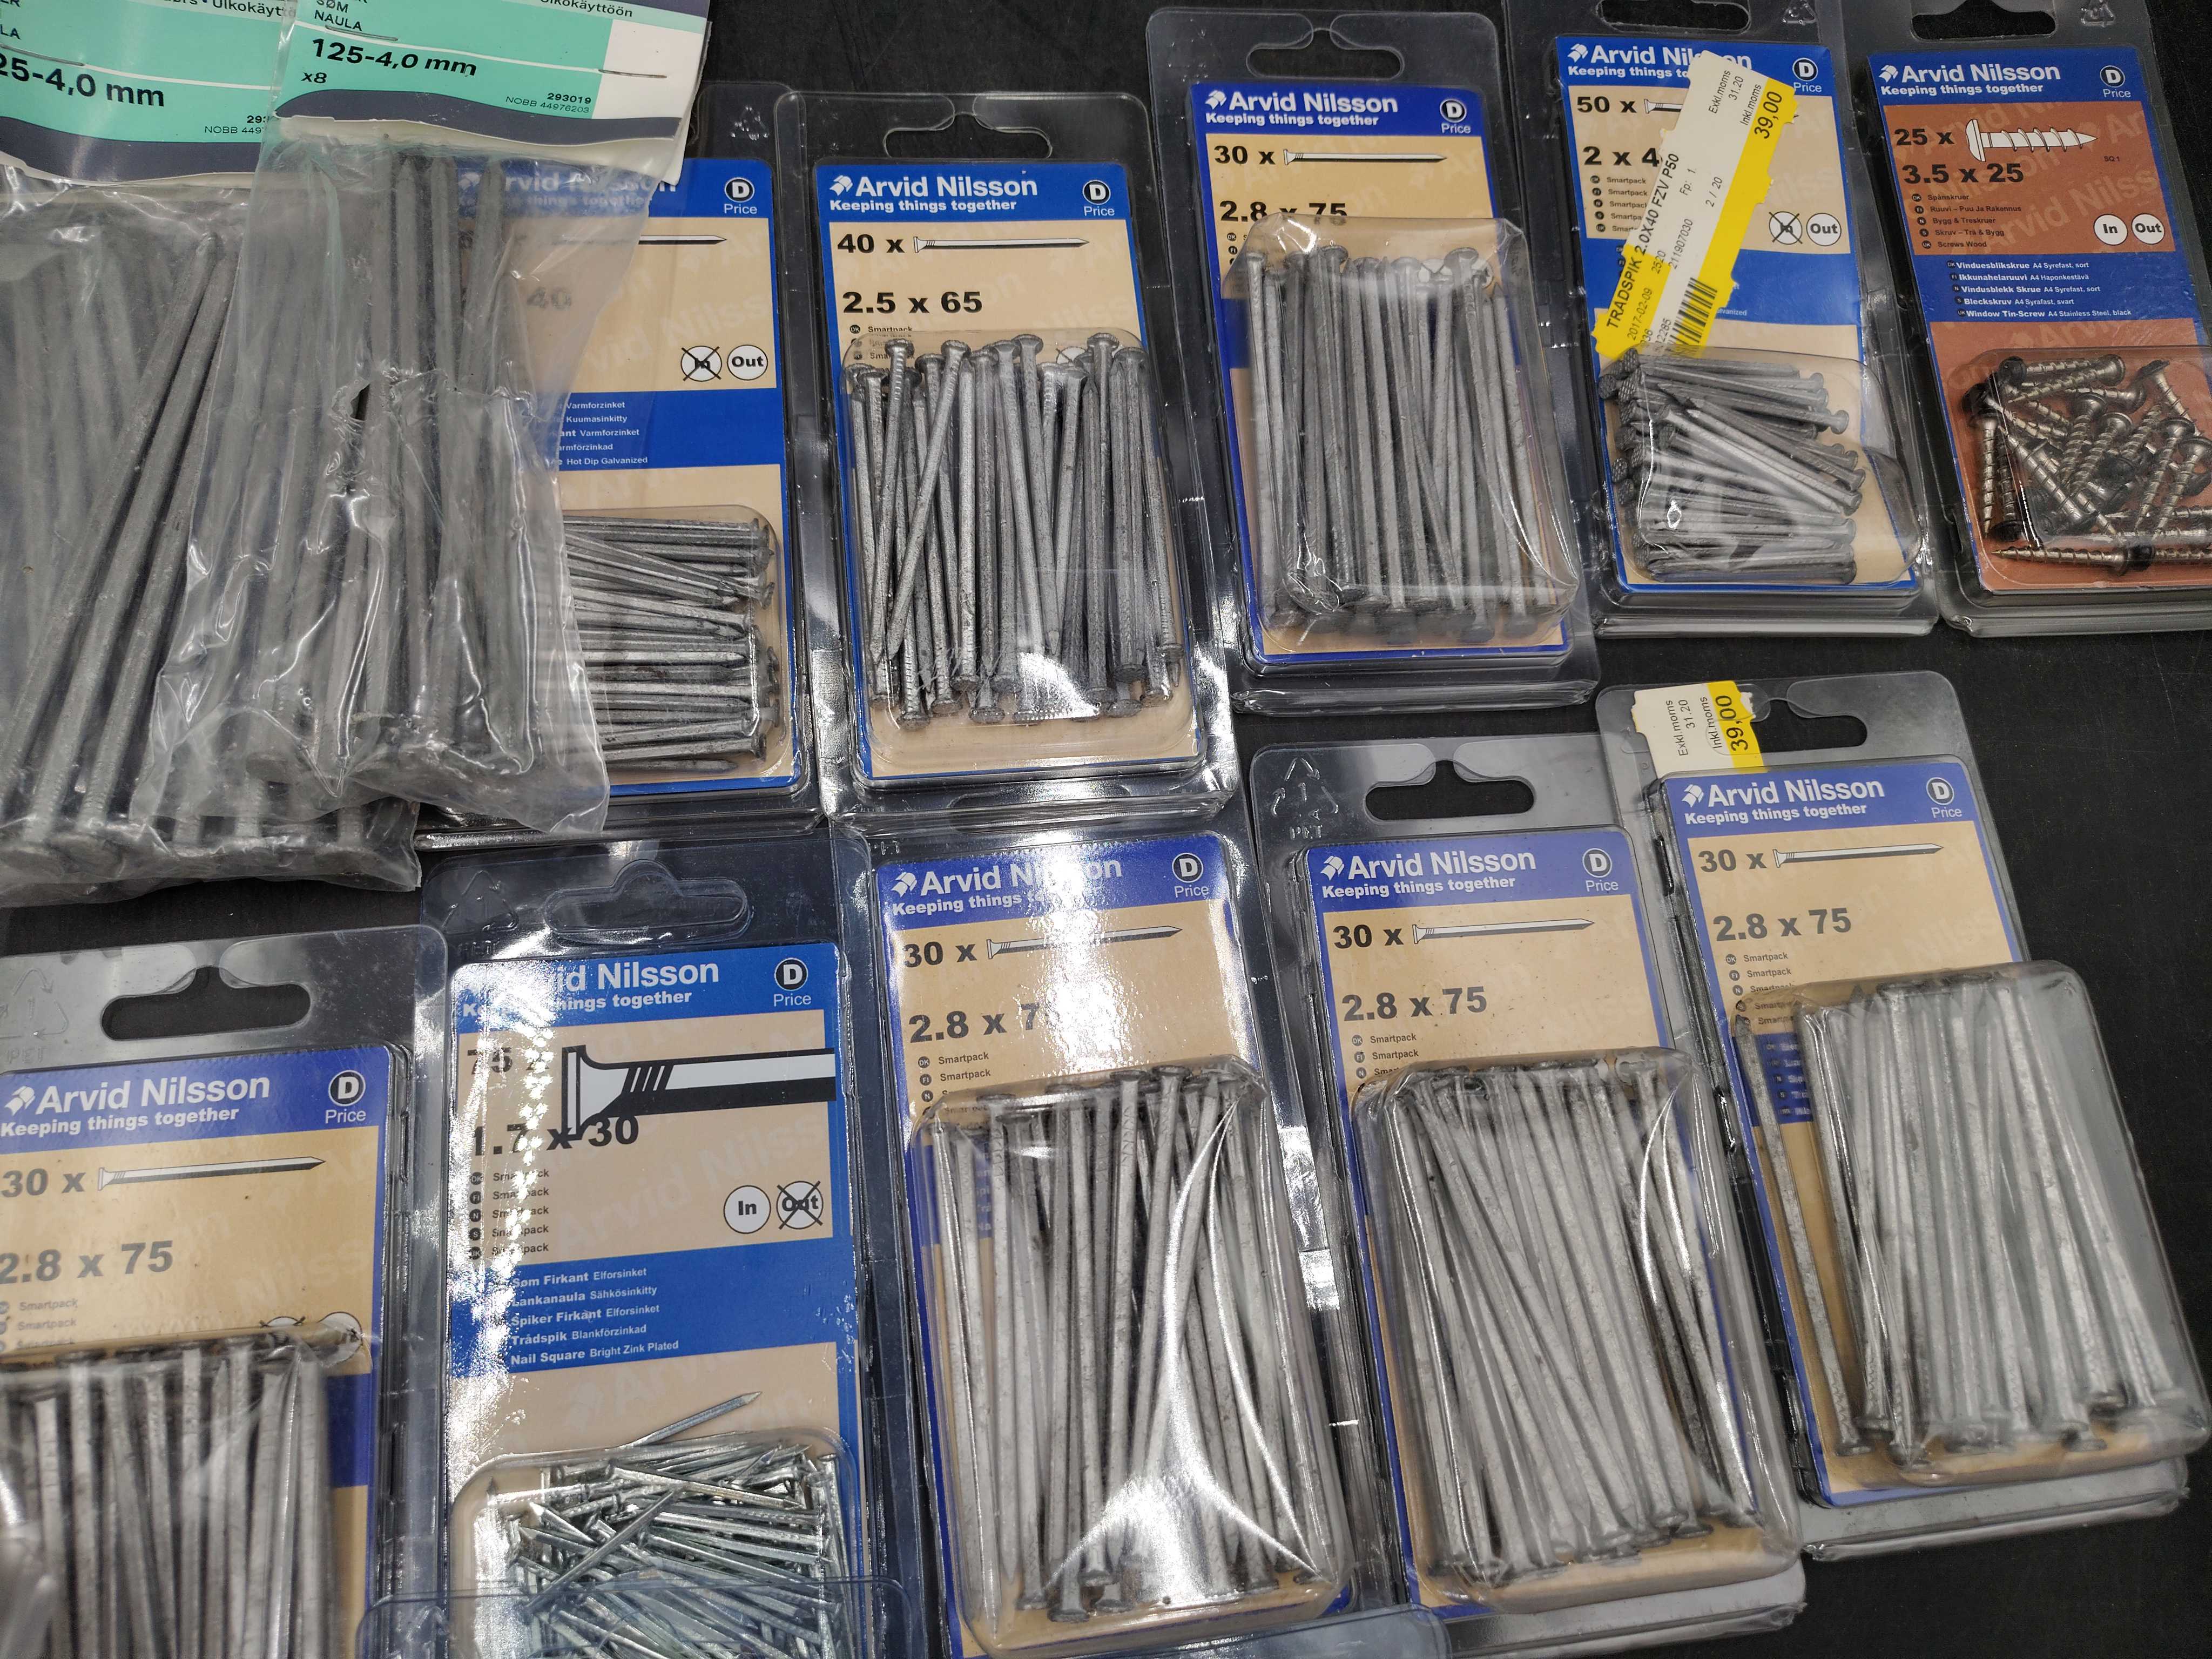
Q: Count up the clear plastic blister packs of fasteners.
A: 10